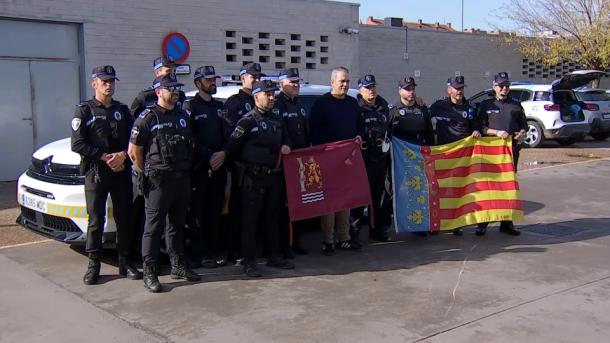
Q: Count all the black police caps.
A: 11